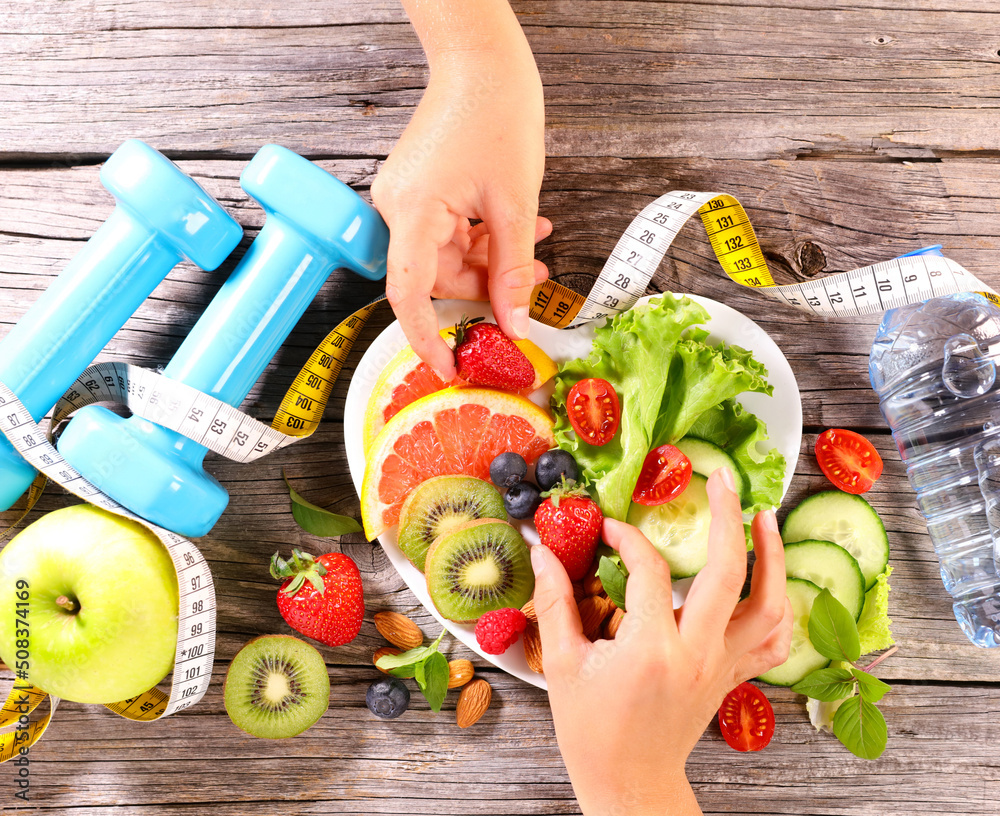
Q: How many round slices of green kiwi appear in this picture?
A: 3